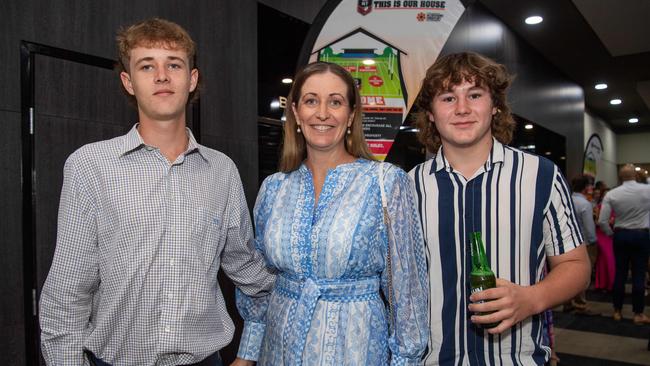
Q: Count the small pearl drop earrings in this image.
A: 2